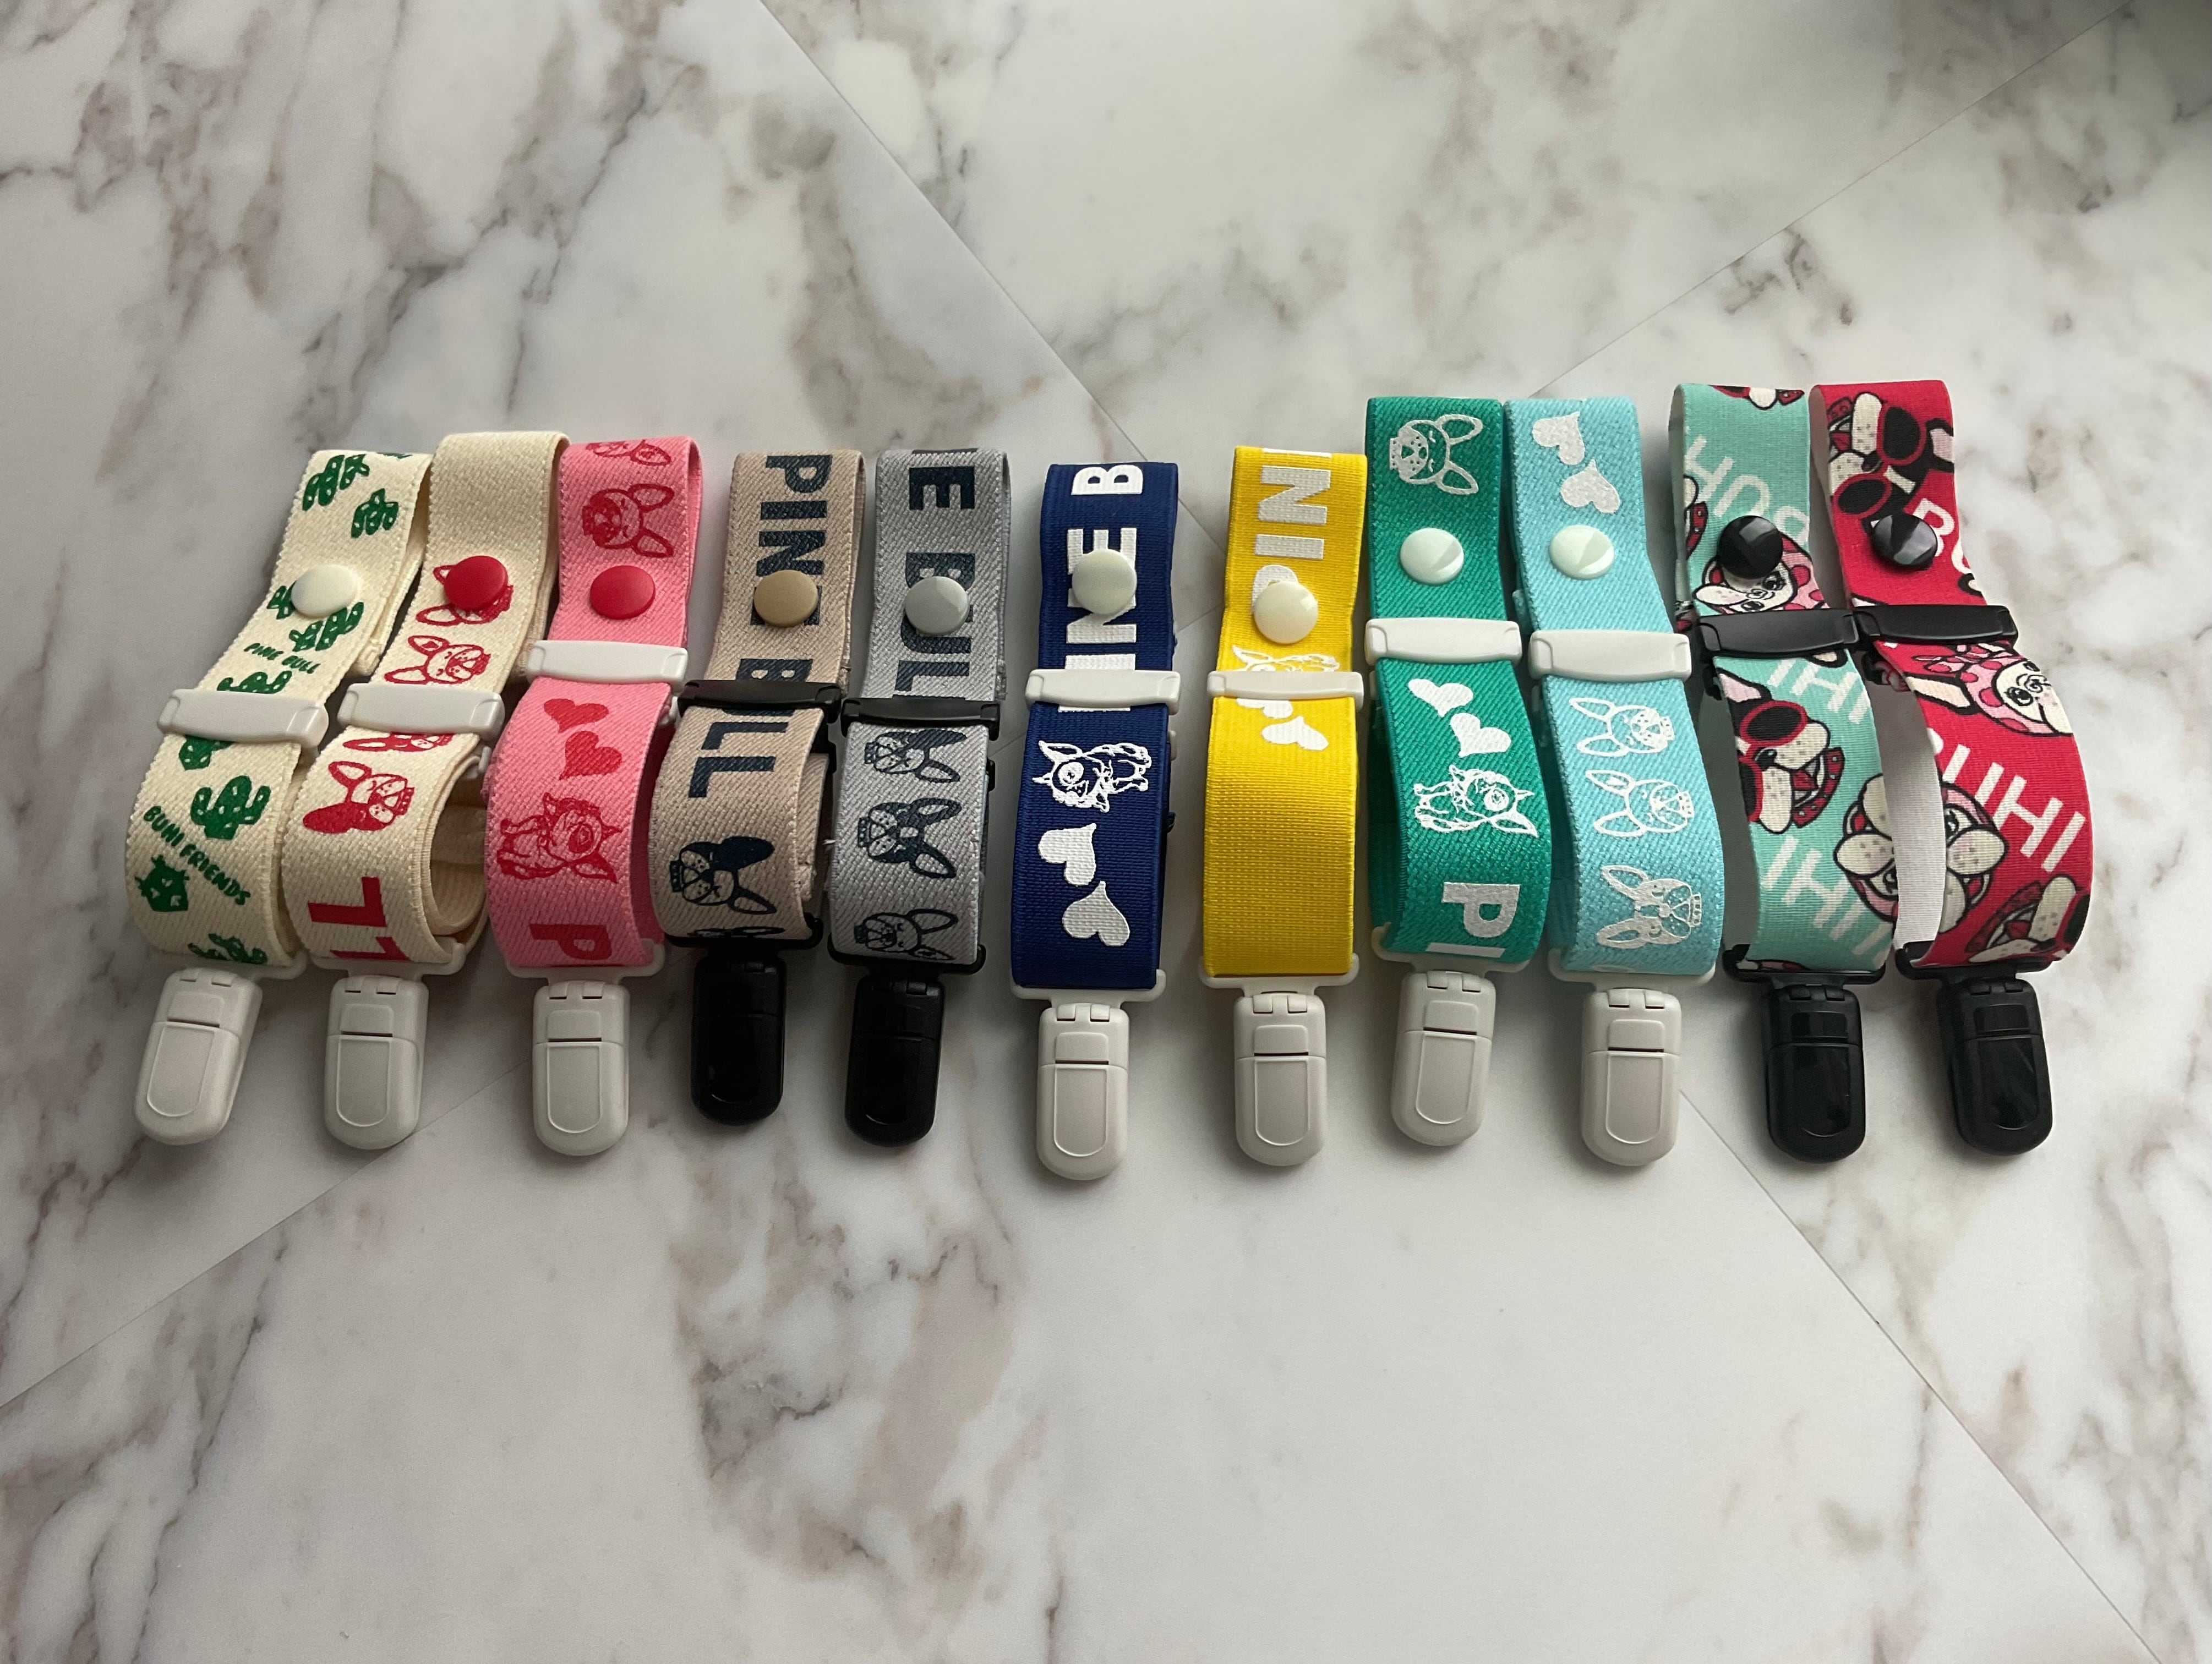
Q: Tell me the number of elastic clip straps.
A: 11